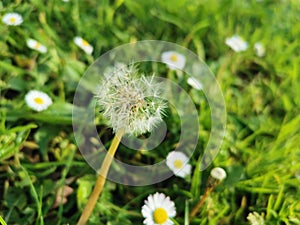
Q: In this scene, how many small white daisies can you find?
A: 10